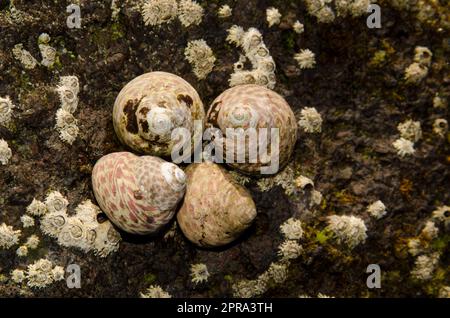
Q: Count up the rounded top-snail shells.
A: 4